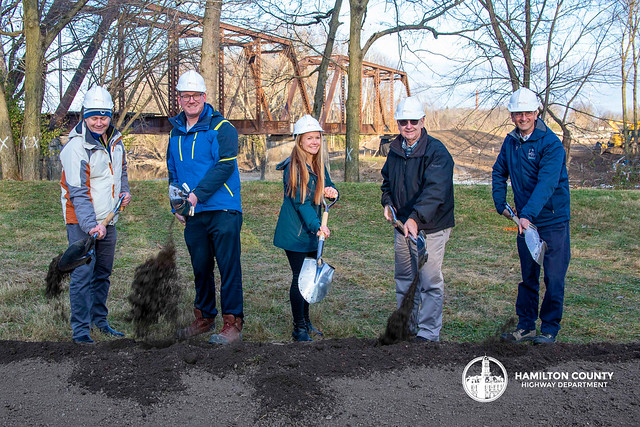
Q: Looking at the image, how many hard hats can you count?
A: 5